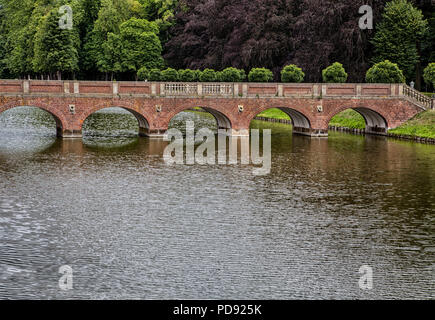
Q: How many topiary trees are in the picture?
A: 11